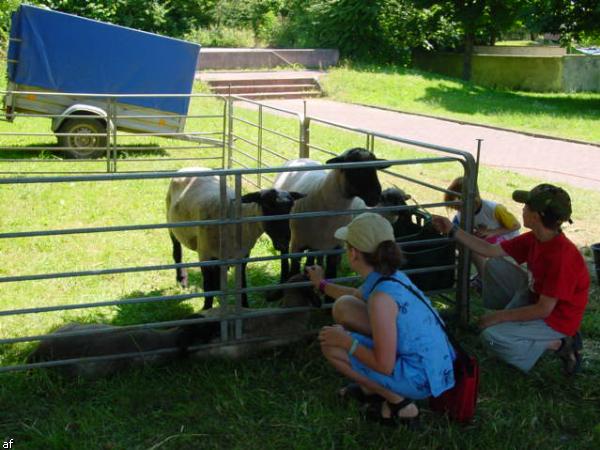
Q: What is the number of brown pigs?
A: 0